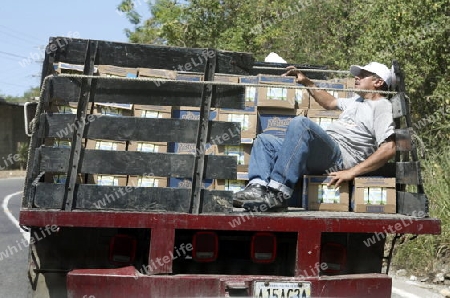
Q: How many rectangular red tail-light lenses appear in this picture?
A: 4